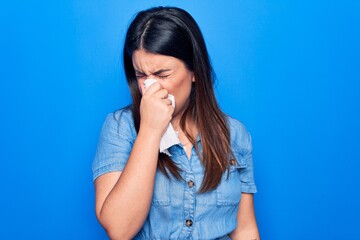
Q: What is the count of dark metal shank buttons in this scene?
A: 3